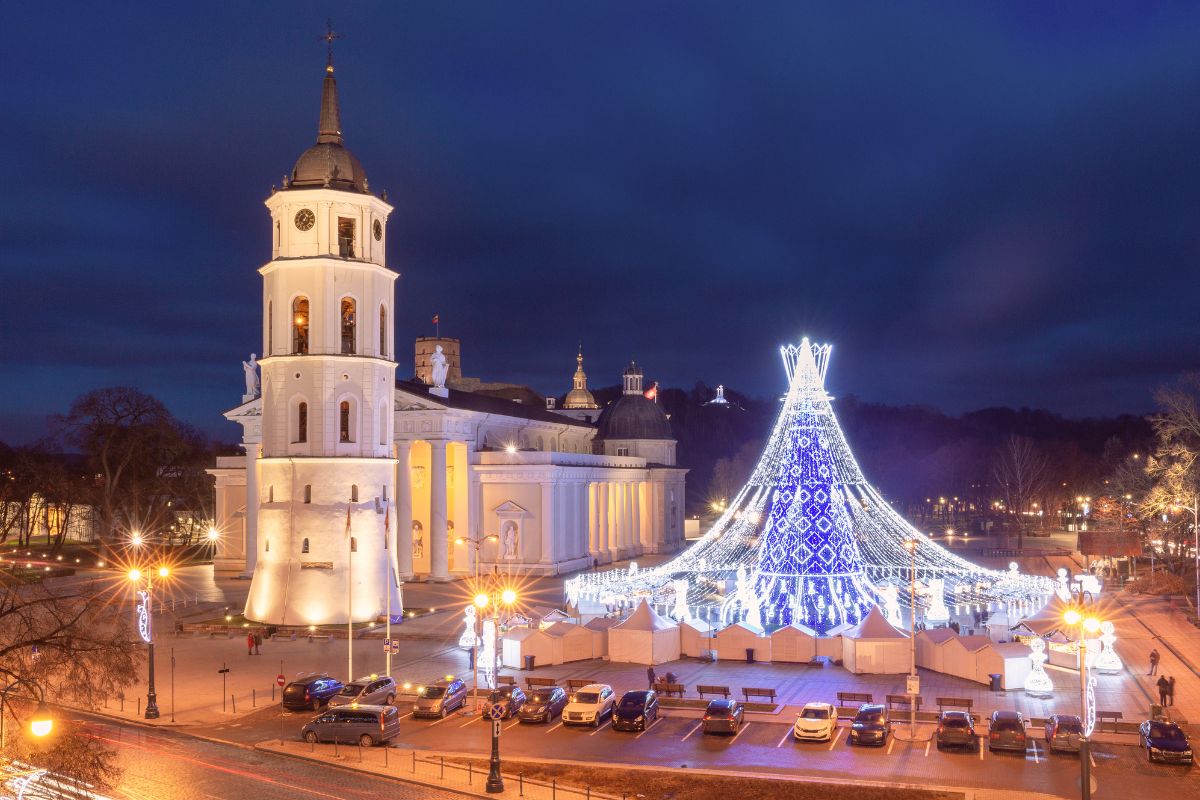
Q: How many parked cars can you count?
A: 15